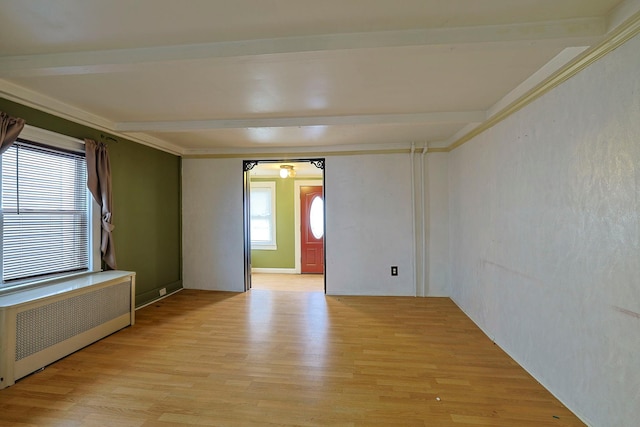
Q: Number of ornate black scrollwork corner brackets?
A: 2